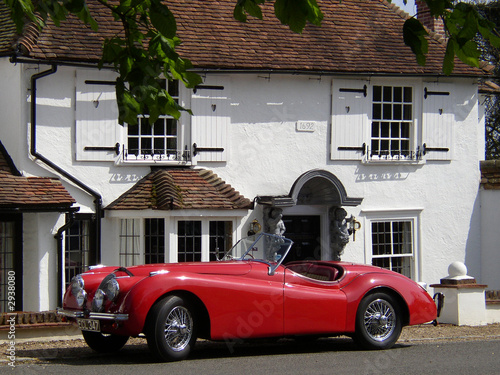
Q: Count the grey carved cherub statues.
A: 2